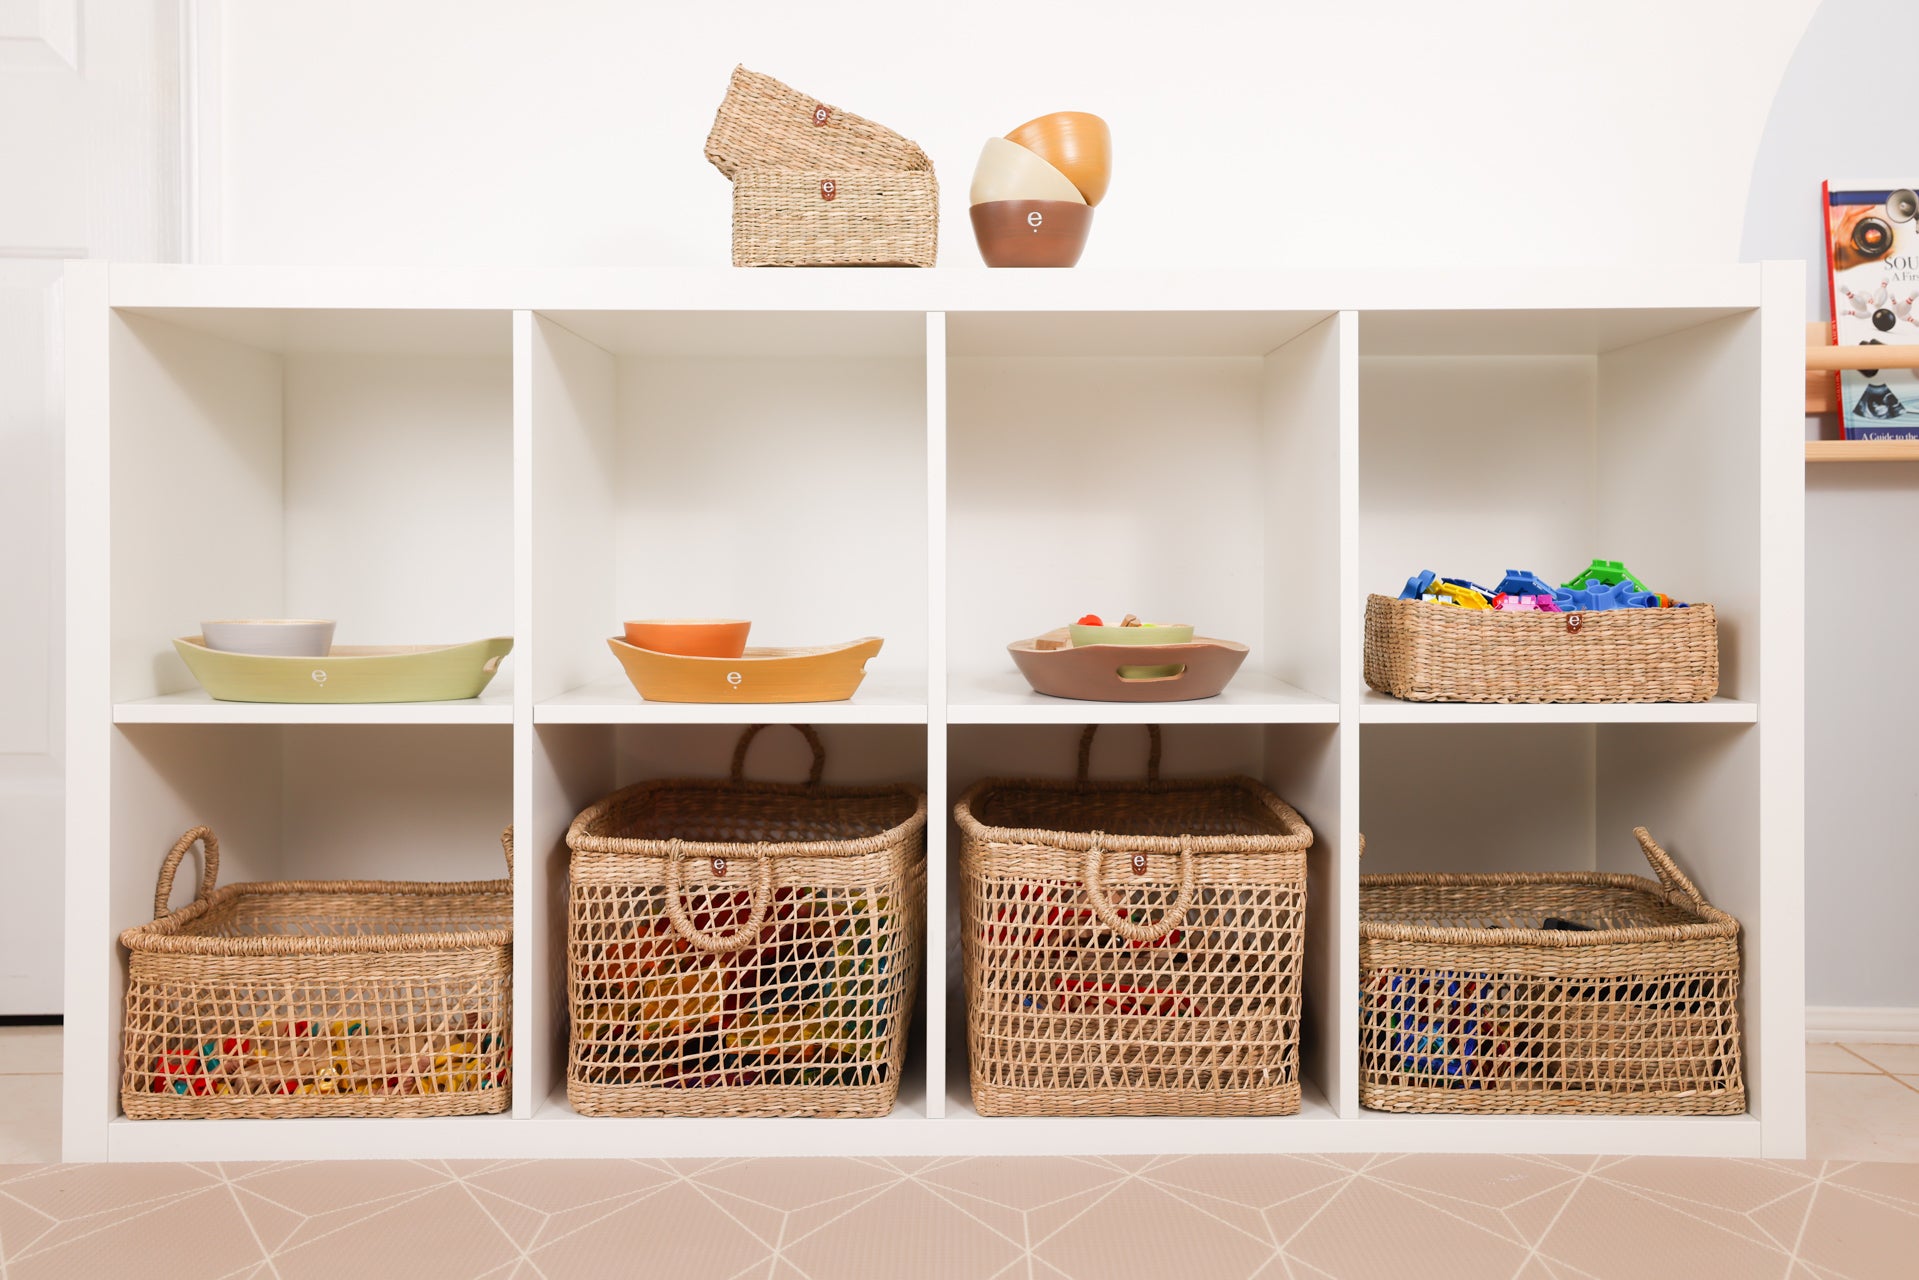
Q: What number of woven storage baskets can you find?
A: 7